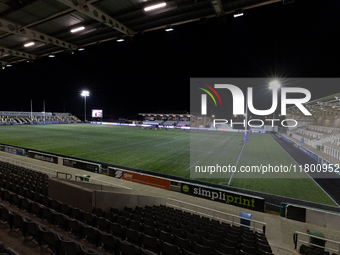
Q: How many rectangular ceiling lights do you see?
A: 3